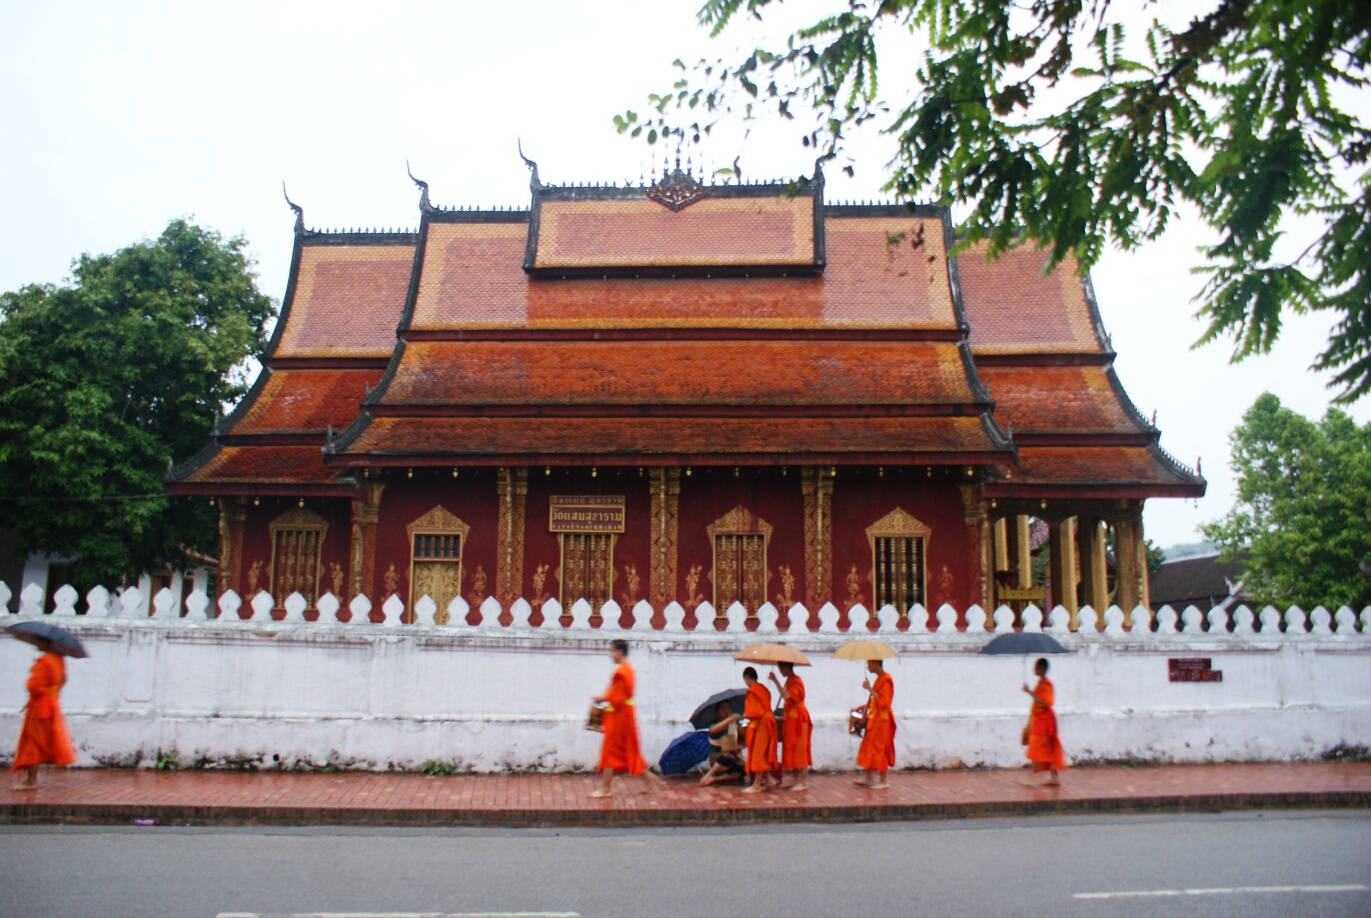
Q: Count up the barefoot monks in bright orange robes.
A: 6